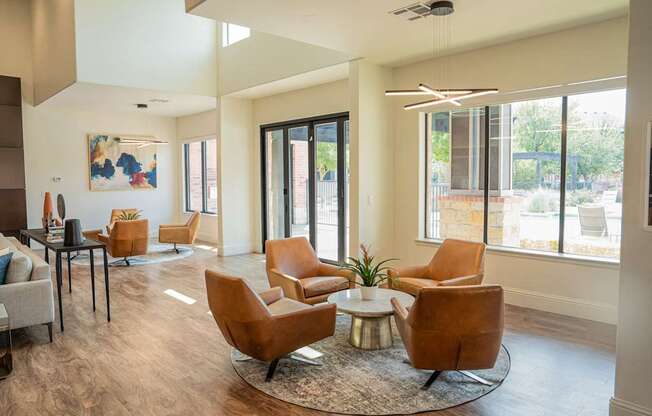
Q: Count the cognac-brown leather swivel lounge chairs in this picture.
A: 8